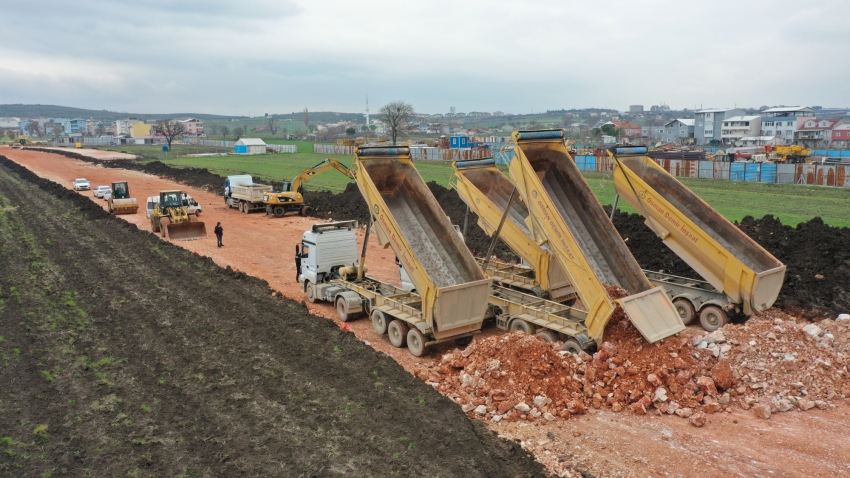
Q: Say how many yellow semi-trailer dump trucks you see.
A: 4